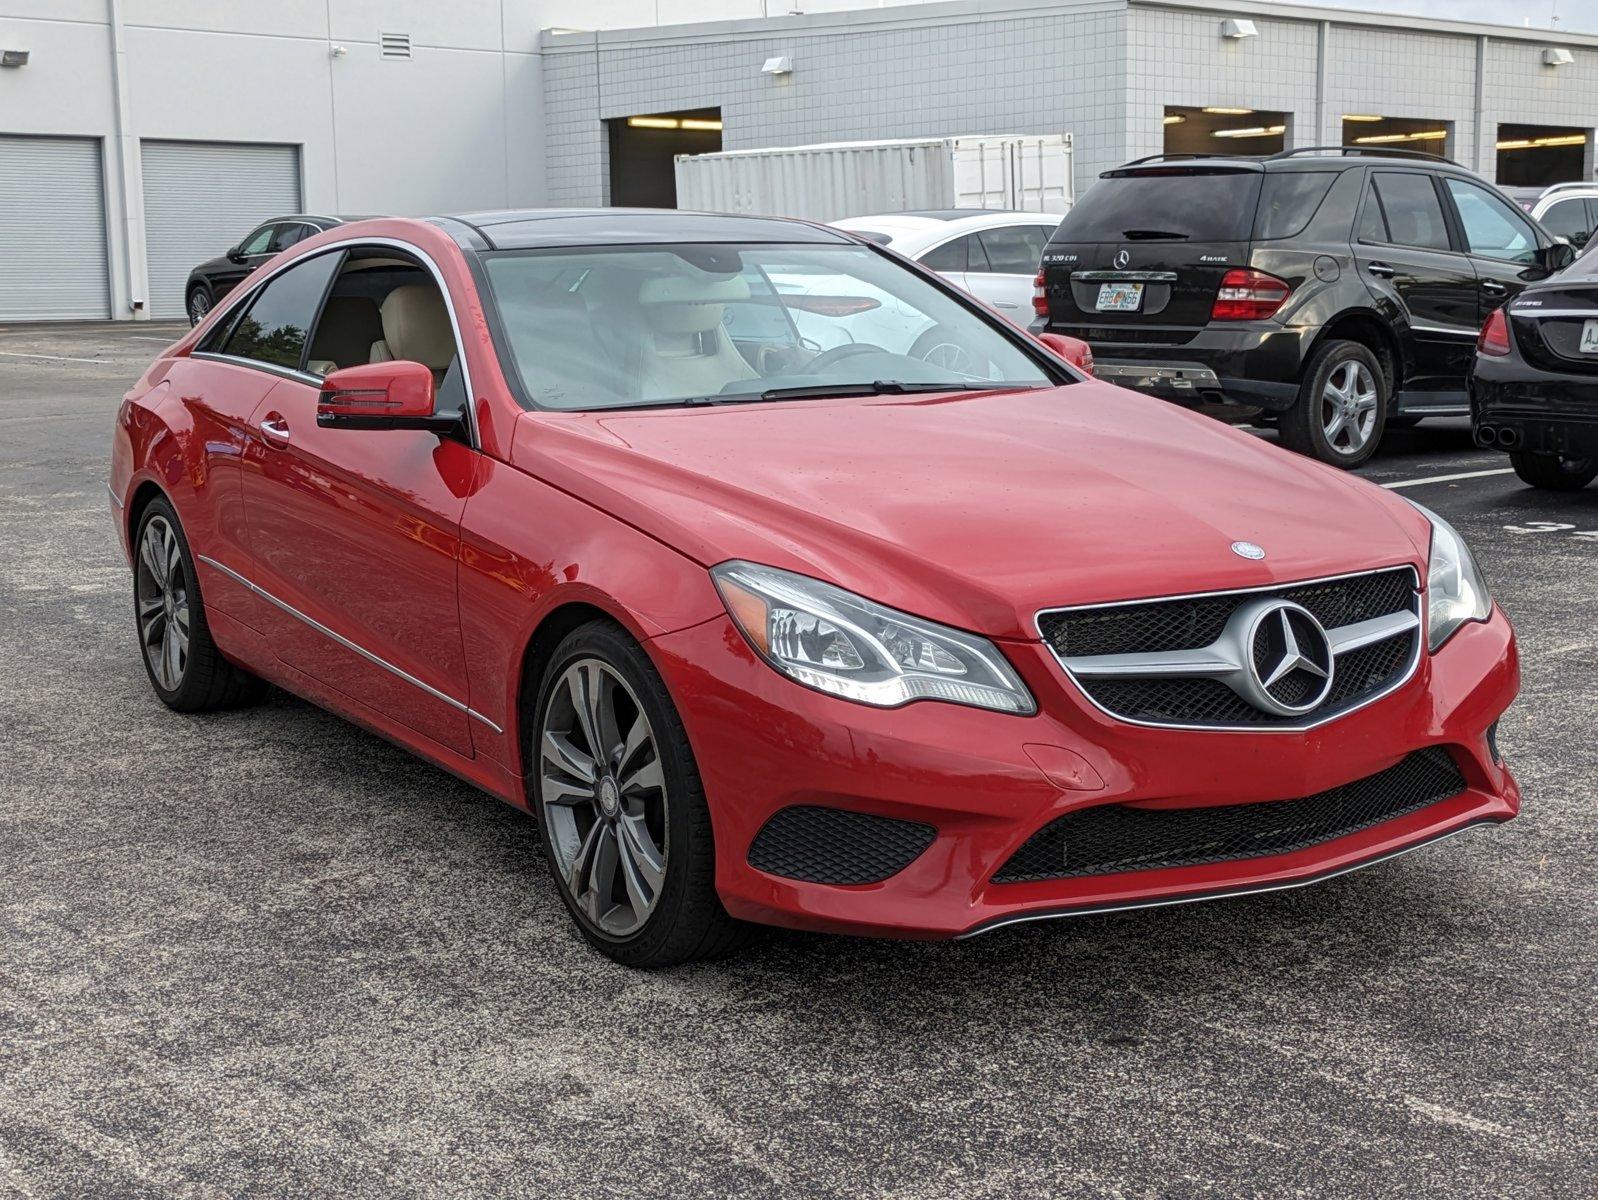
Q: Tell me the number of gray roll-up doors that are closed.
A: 2